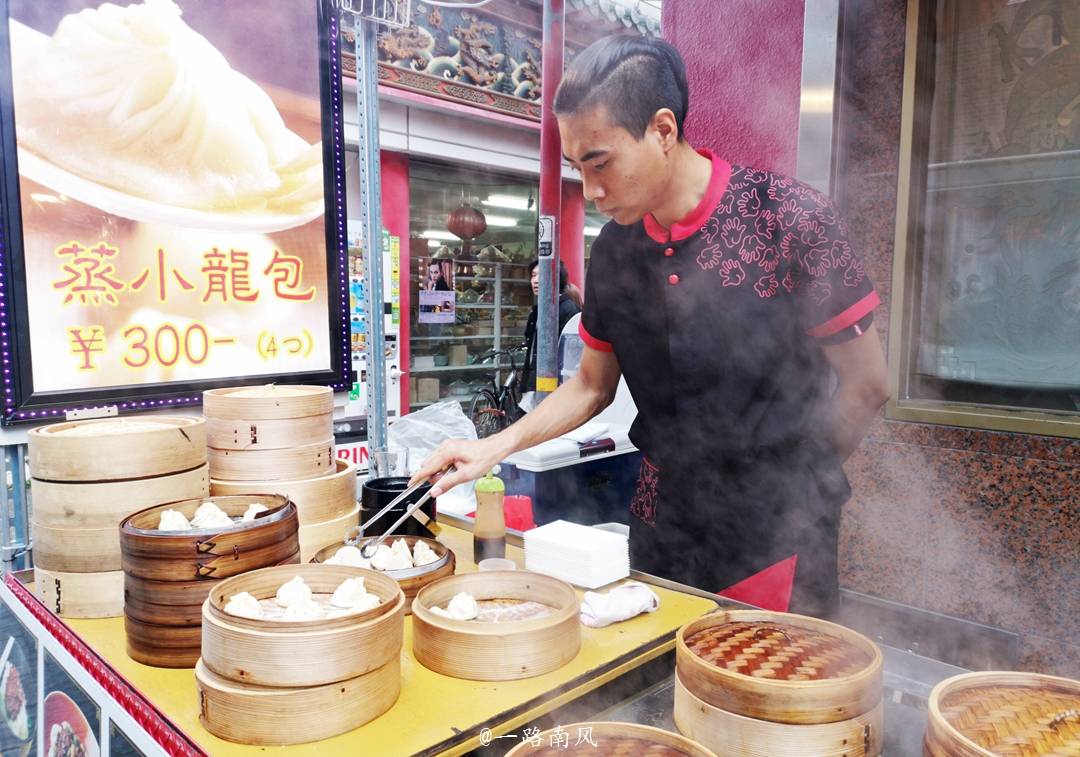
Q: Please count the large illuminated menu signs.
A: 1